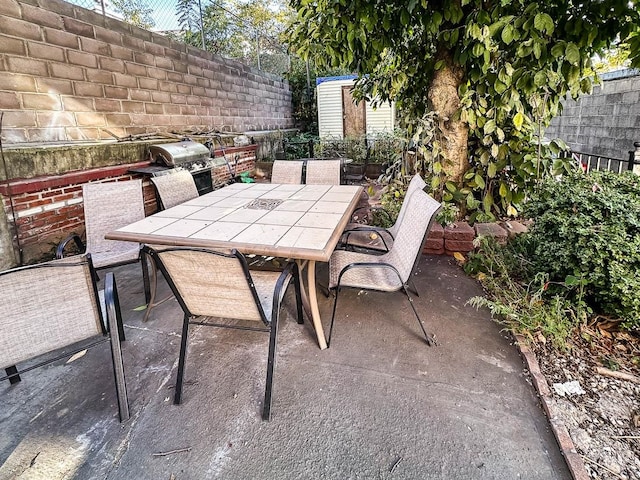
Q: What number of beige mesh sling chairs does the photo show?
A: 8